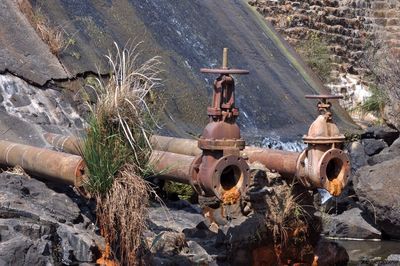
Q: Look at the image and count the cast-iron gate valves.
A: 2